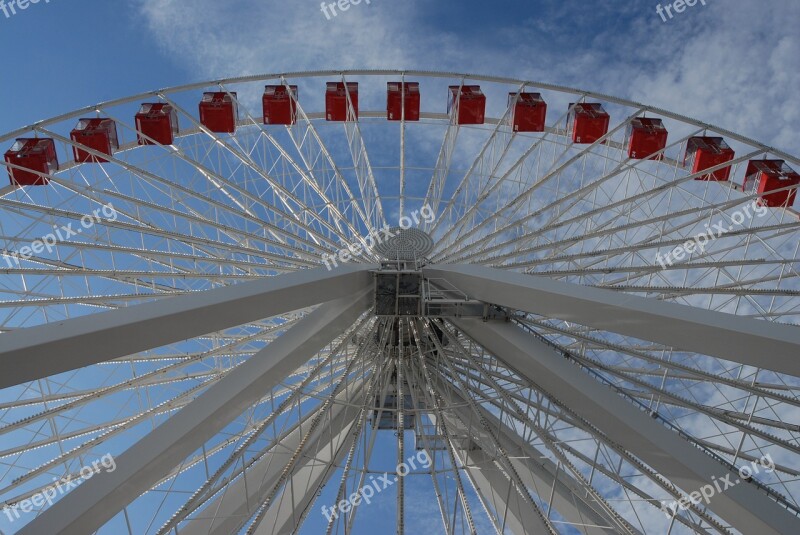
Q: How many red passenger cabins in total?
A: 13